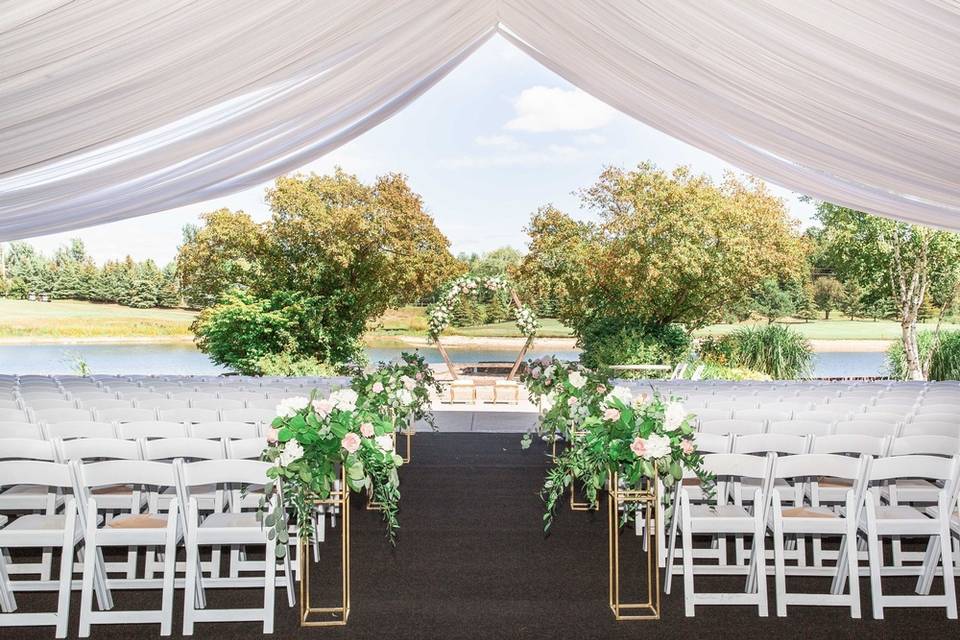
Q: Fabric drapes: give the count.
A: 2